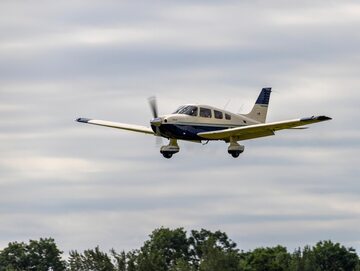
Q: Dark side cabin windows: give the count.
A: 3